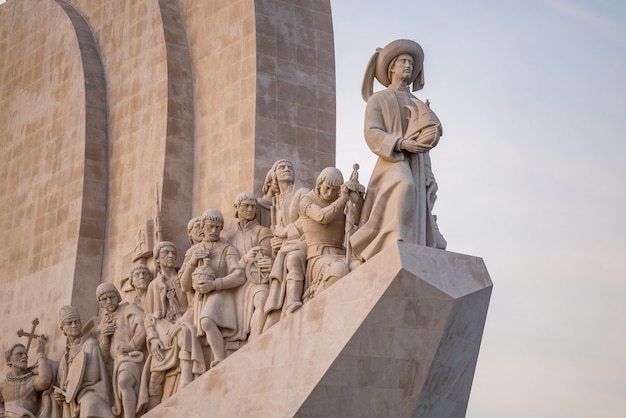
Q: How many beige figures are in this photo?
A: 12